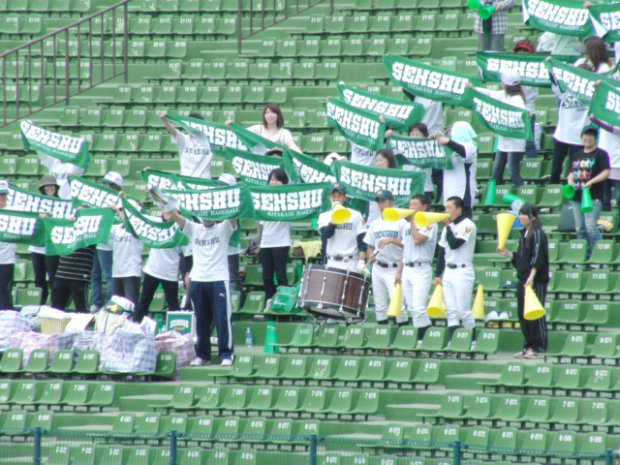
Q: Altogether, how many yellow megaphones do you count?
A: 8